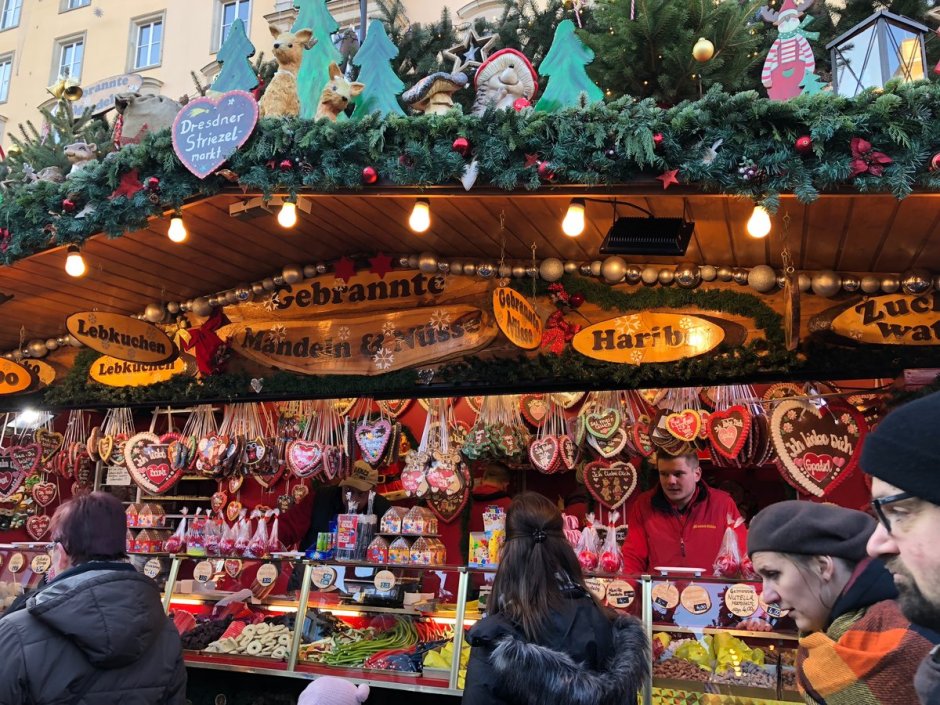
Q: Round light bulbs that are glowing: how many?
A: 6